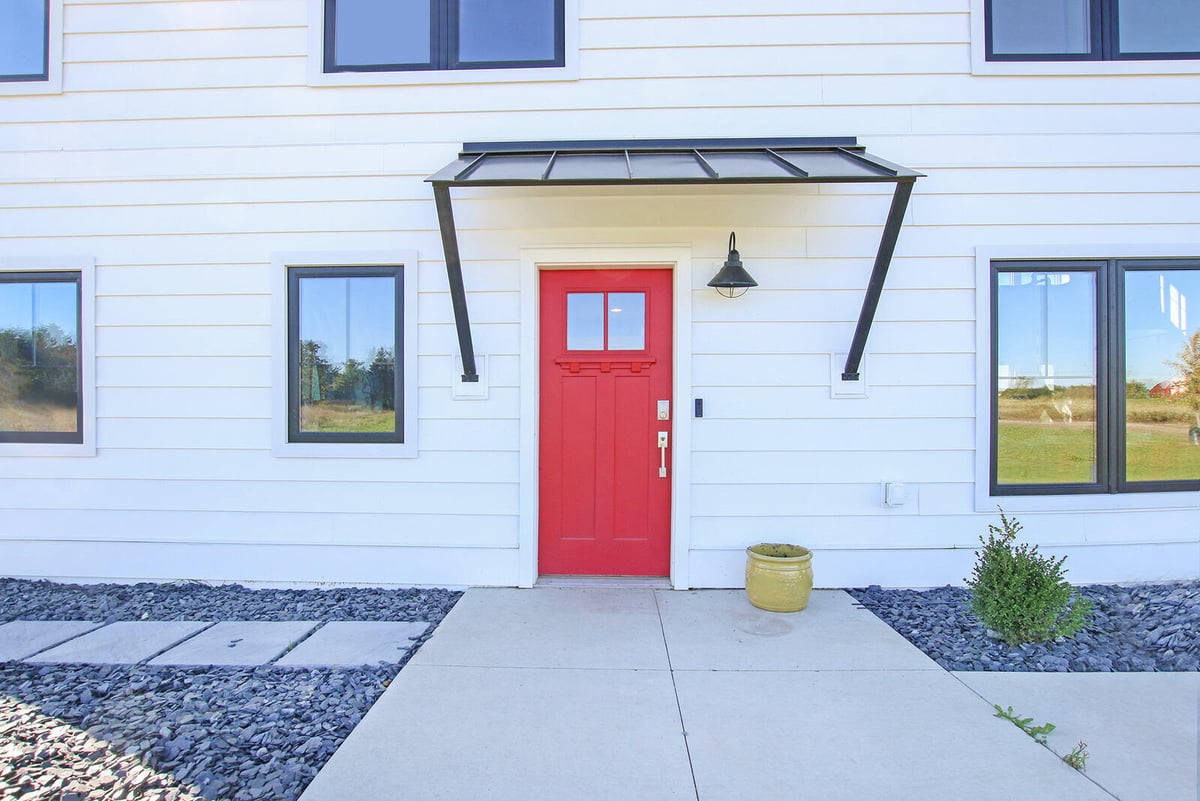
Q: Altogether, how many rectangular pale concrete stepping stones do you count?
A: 4